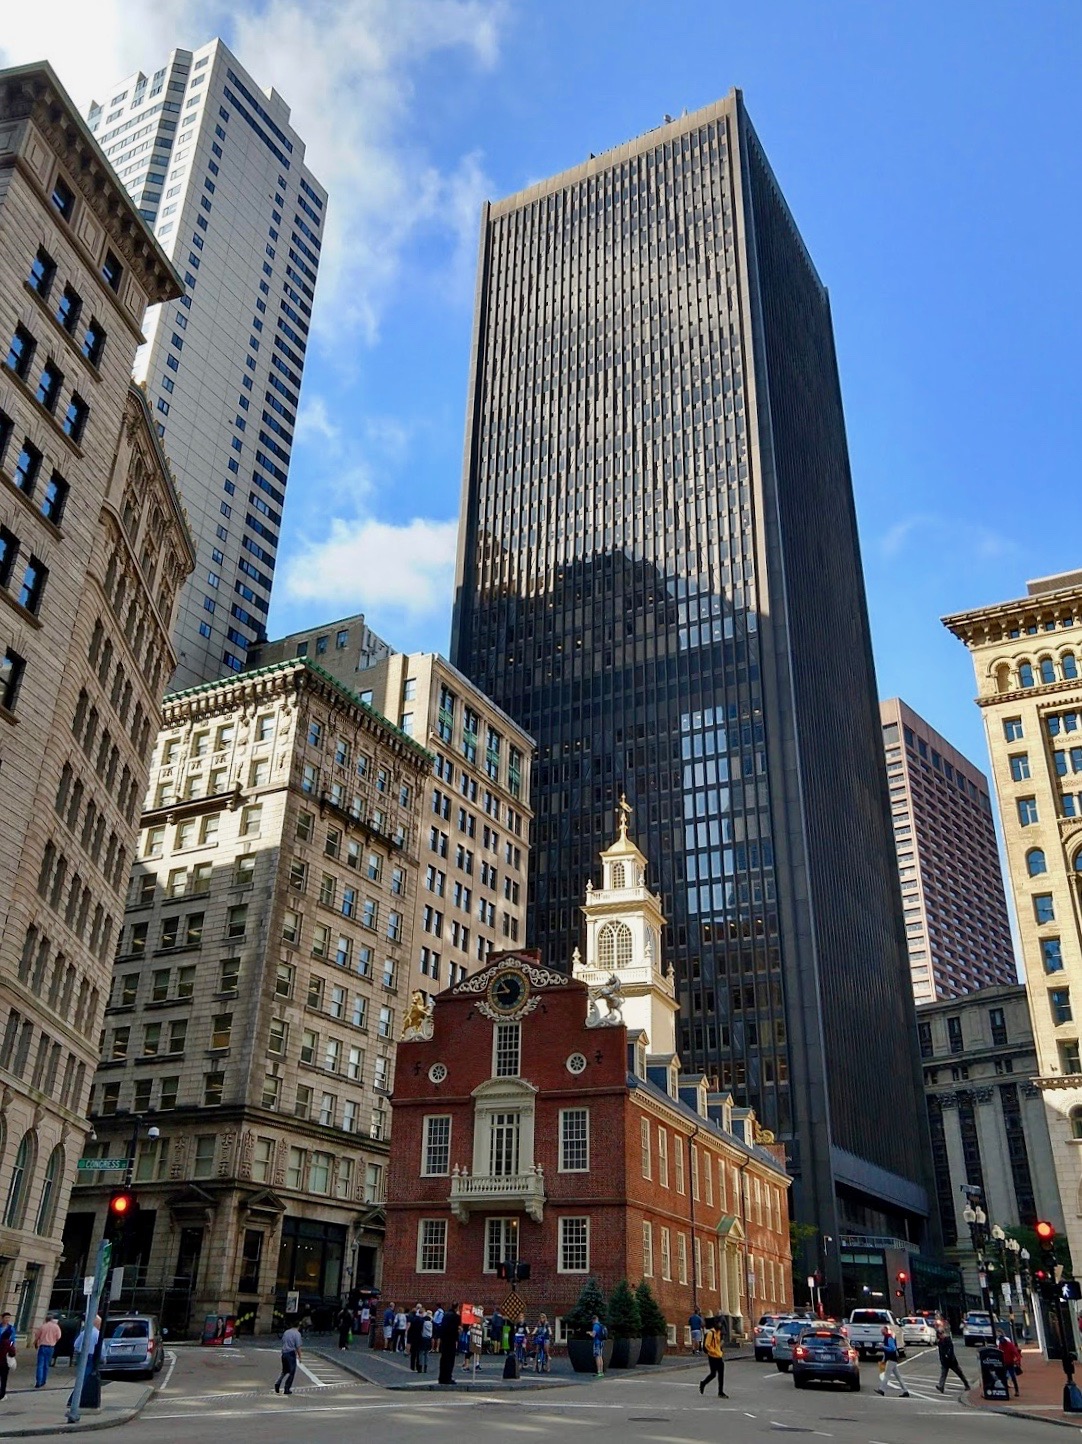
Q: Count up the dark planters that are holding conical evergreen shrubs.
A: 3